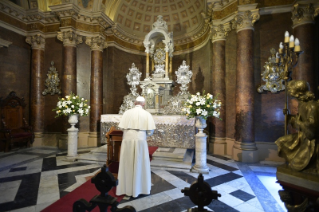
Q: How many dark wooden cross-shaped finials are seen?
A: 2